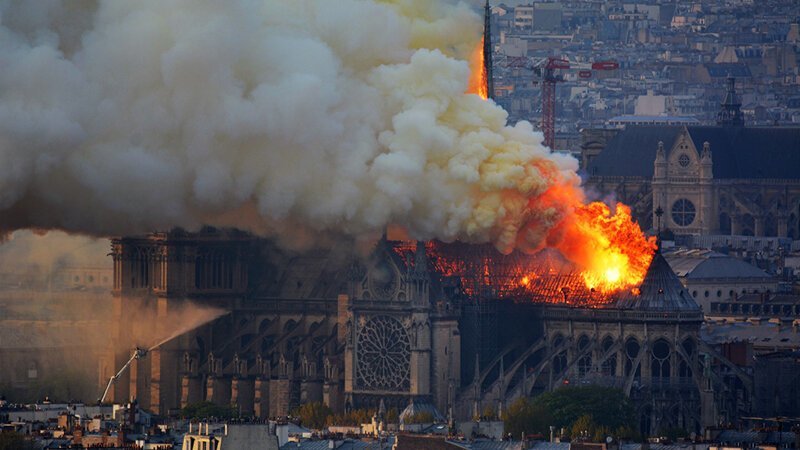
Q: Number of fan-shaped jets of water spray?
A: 1